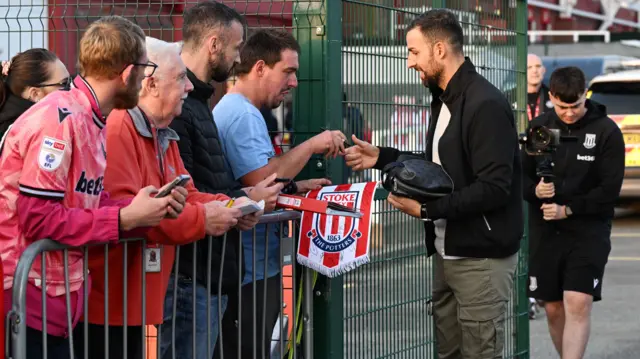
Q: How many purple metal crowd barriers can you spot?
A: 0